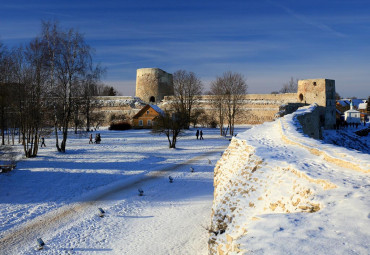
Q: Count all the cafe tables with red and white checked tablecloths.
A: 0